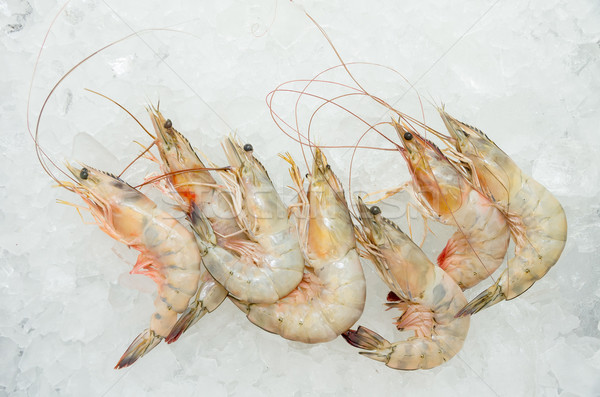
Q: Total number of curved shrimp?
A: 7